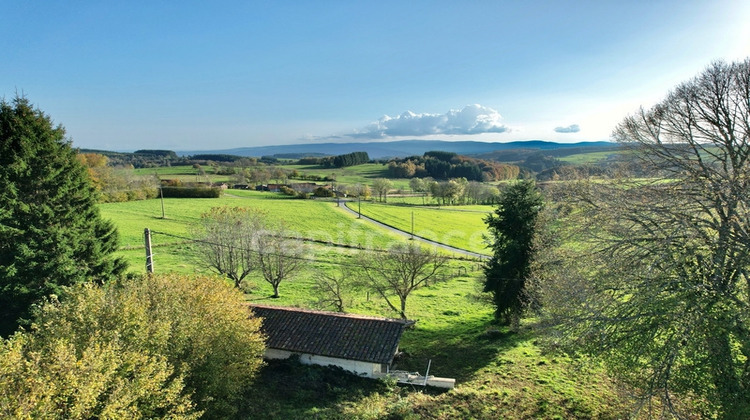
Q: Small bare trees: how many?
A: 4